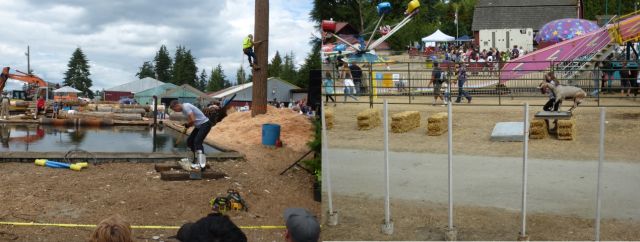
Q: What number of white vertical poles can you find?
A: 5